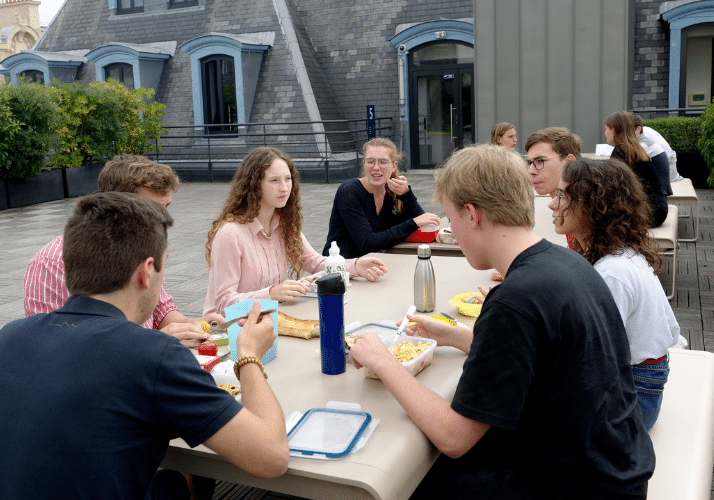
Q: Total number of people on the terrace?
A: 11